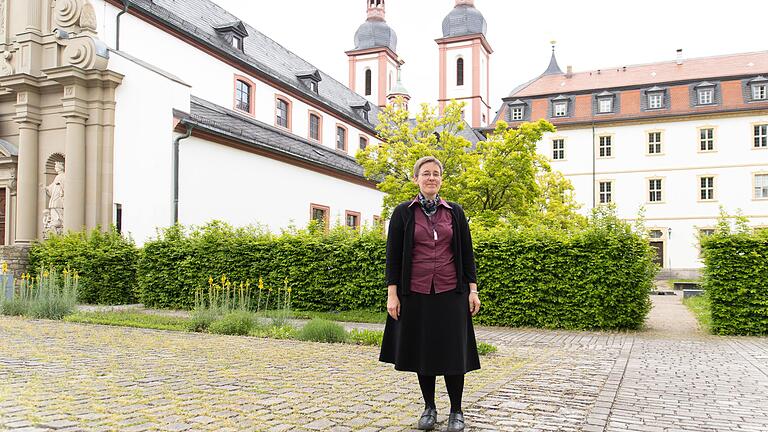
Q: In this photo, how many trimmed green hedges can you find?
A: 3